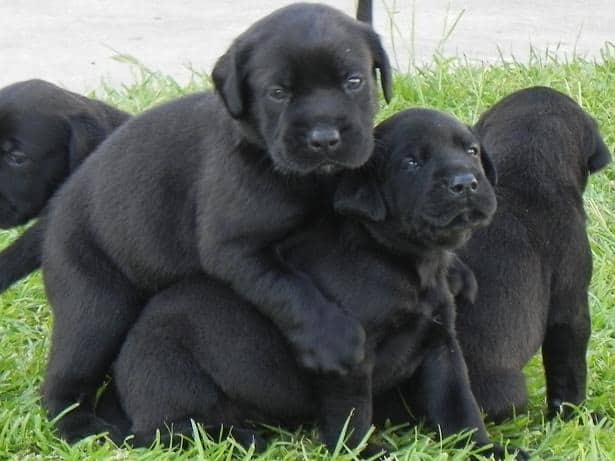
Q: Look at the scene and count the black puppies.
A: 4